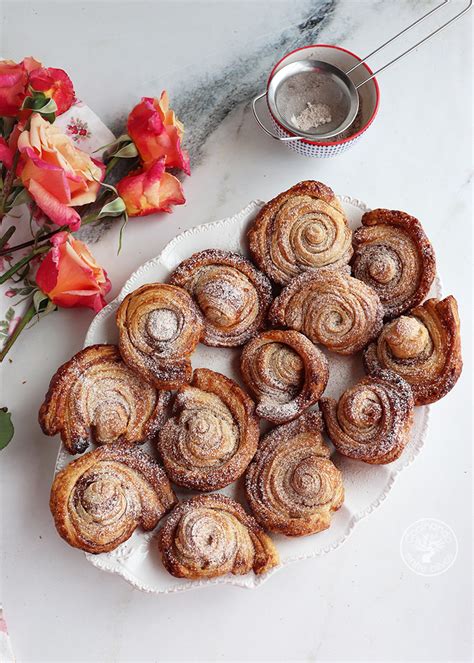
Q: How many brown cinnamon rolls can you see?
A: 13